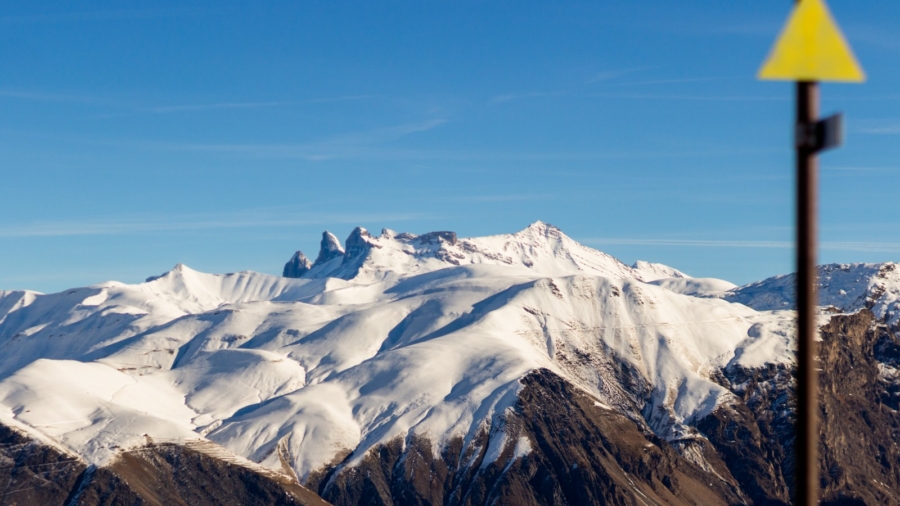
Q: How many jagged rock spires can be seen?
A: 3